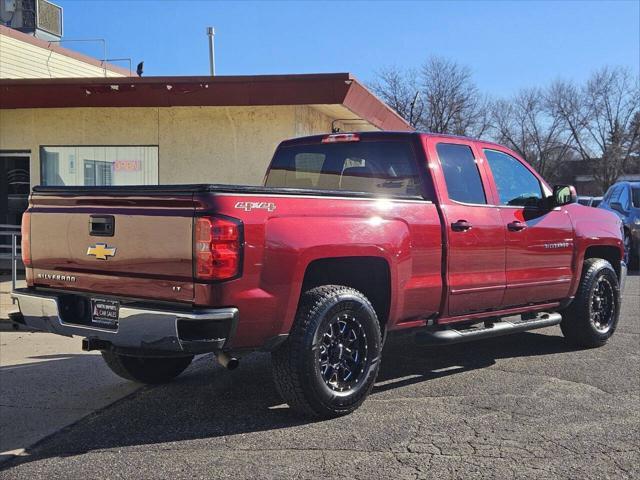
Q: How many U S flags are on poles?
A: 0